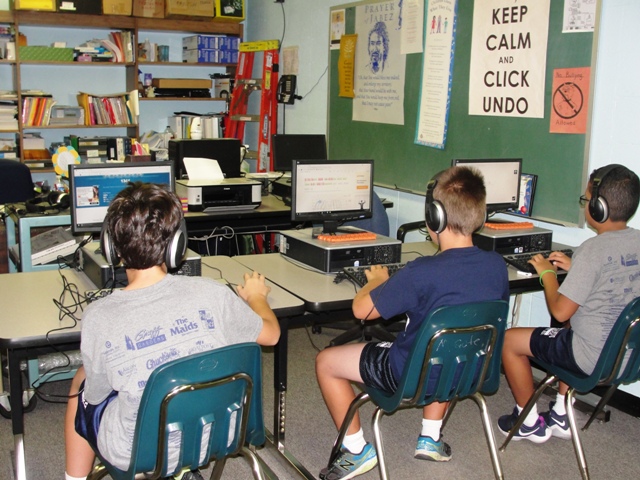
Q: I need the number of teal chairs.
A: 3